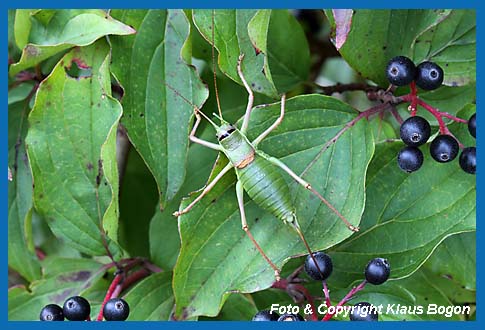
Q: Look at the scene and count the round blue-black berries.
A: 15